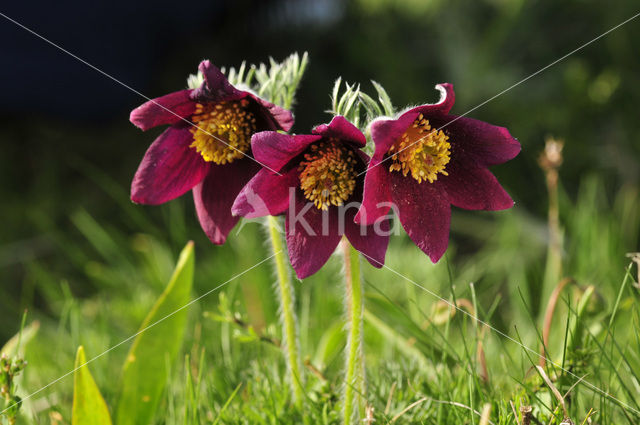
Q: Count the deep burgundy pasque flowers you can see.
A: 3